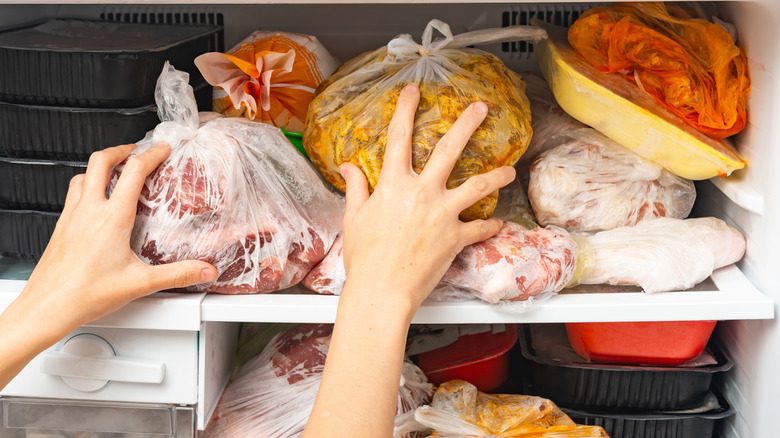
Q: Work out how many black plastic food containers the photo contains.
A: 6